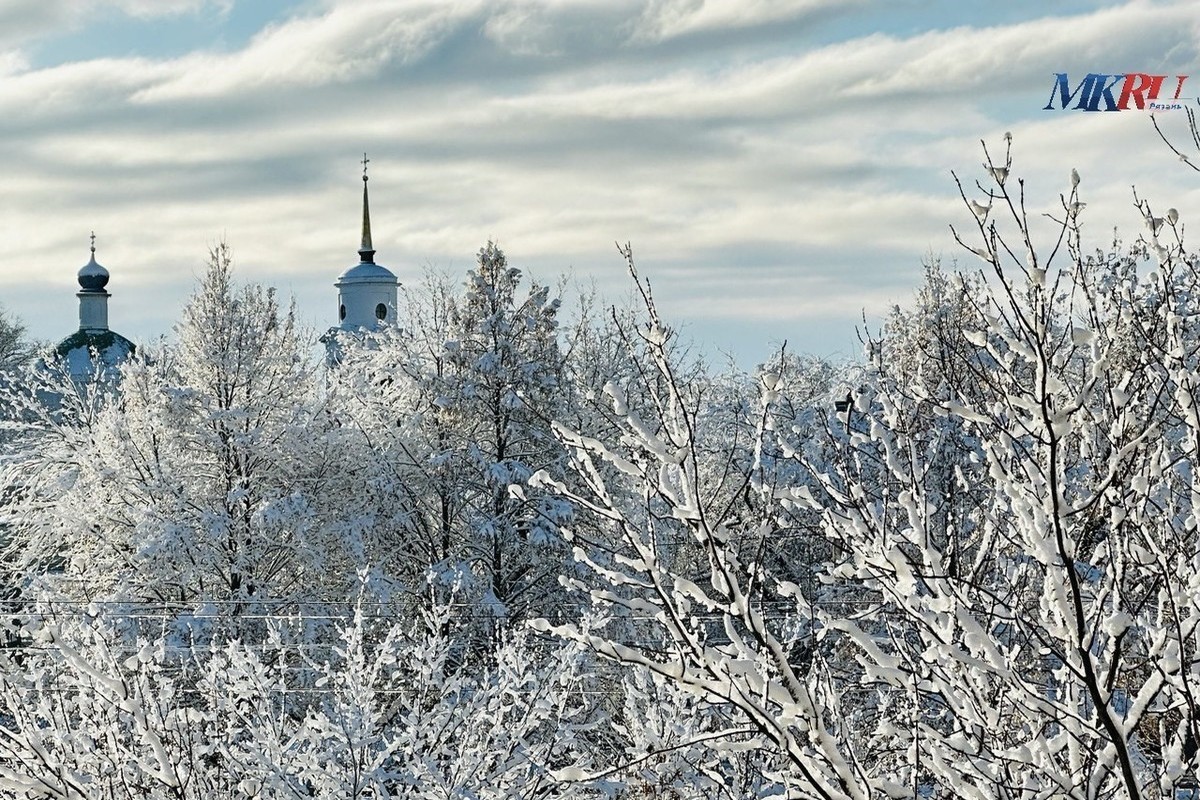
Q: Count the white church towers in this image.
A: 2